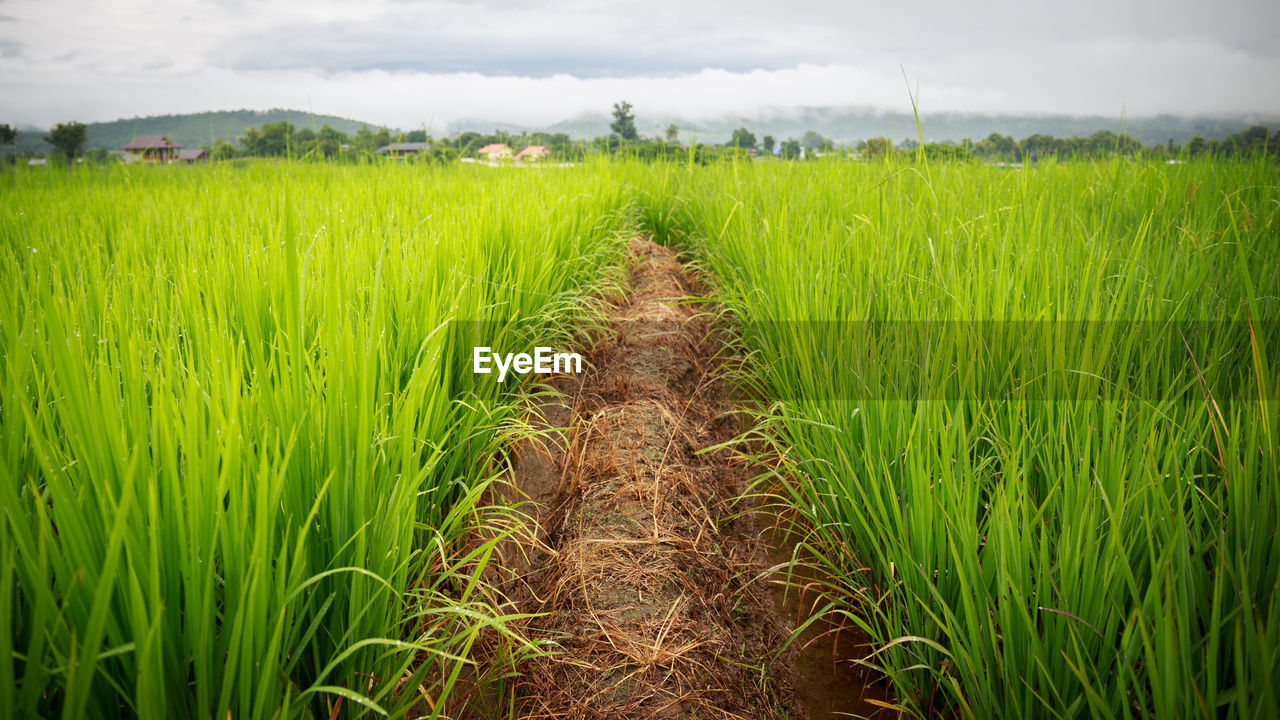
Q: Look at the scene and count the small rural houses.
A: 5